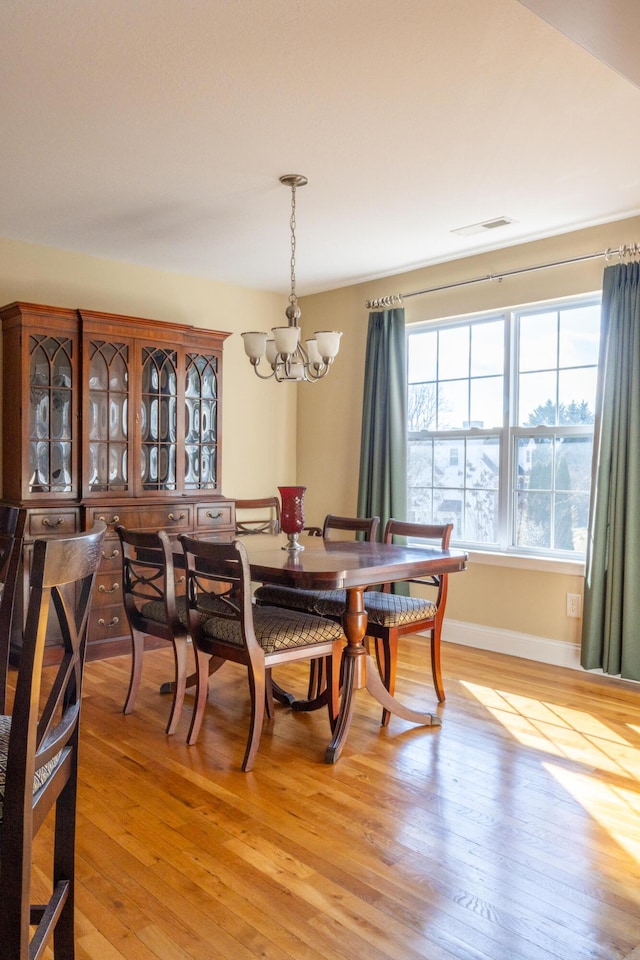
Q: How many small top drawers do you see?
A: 2